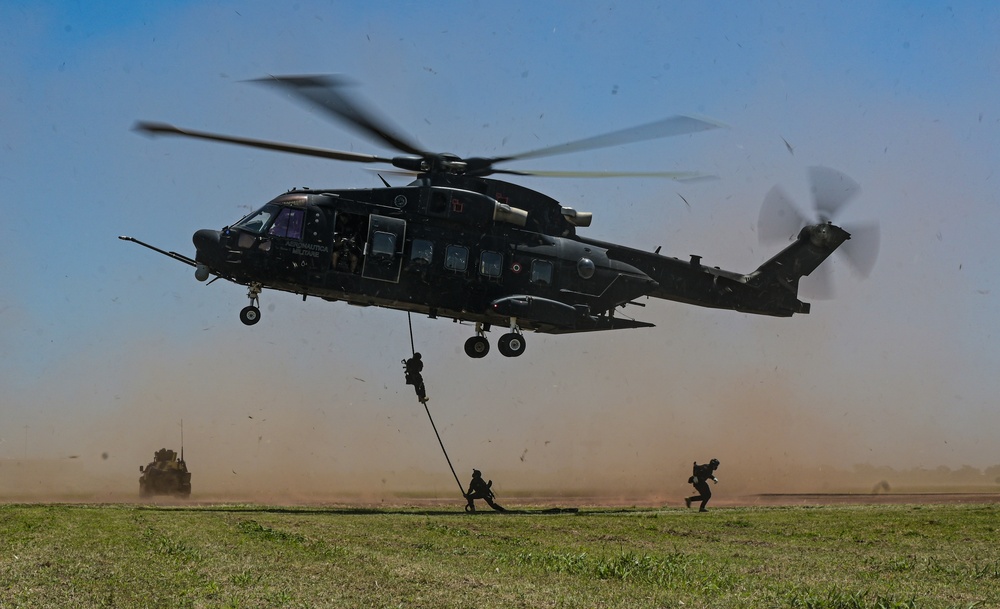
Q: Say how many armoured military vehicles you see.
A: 1